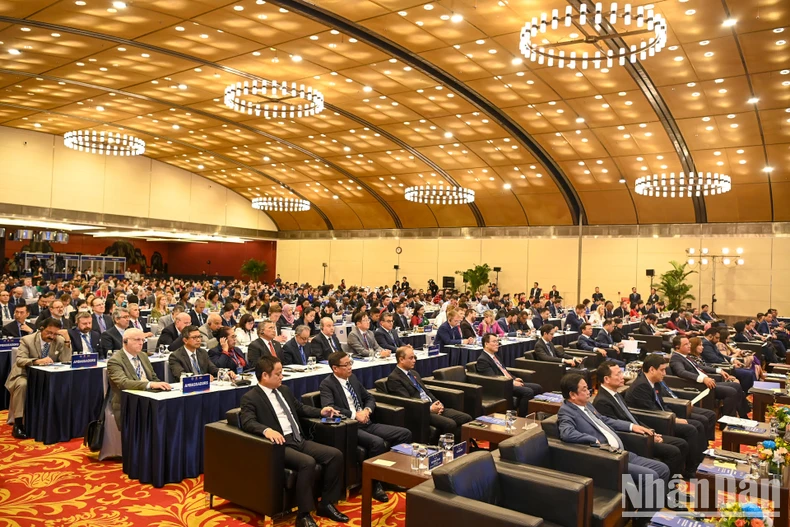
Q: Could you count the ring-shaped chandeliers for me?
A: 6